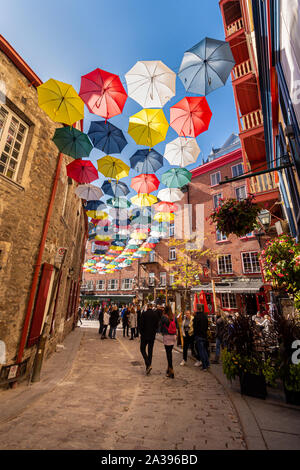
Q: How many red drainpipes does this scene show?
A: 1